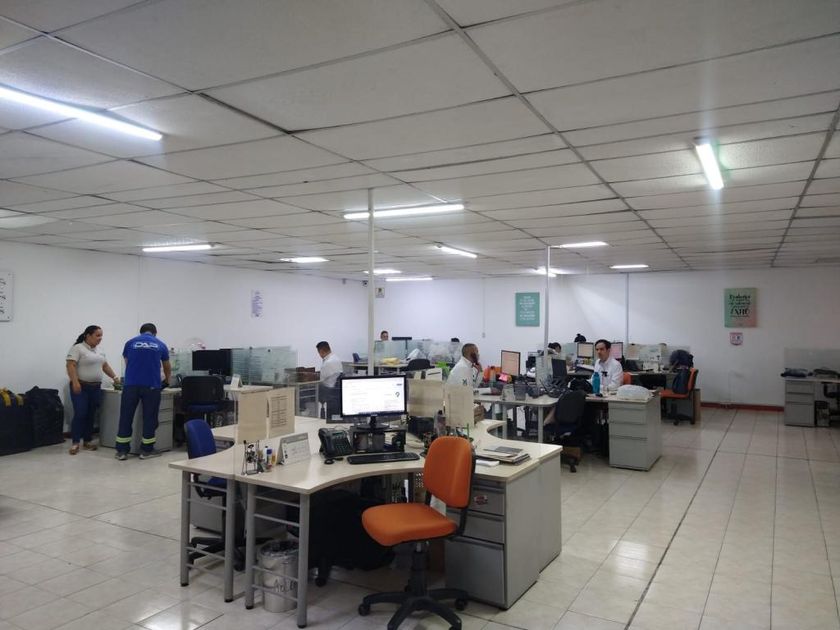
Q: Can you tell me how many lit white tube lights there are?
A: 11